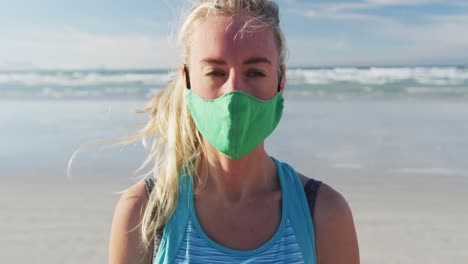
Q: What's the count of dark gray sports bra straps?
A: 2